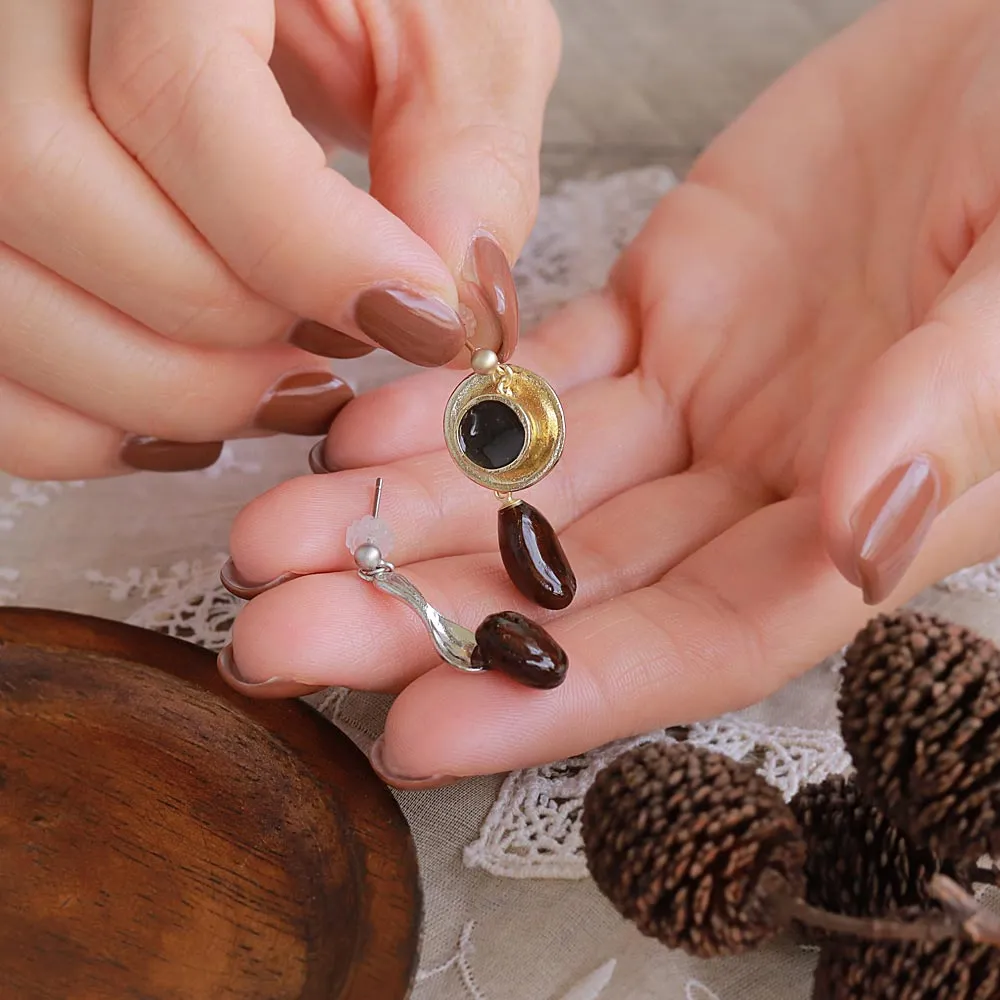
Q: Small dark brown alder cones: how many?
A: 4